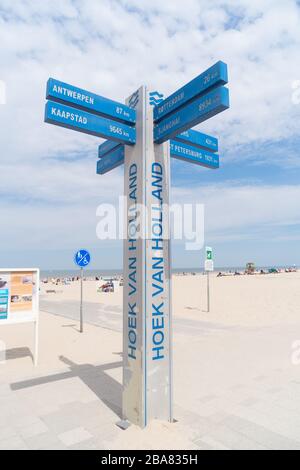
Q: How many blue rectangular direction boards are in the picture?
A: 8